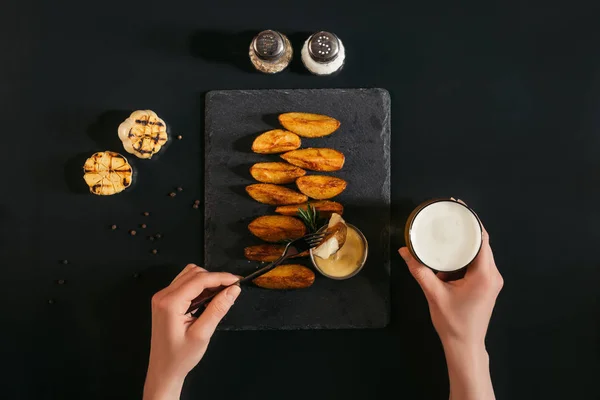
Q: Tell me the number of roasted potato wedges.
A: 11